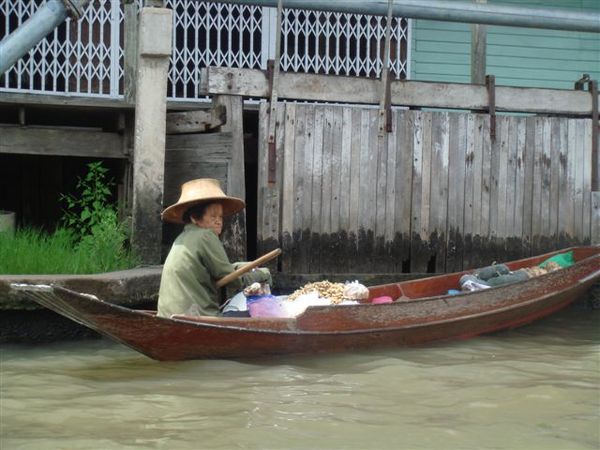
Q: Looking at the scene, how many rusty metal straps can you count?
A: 4